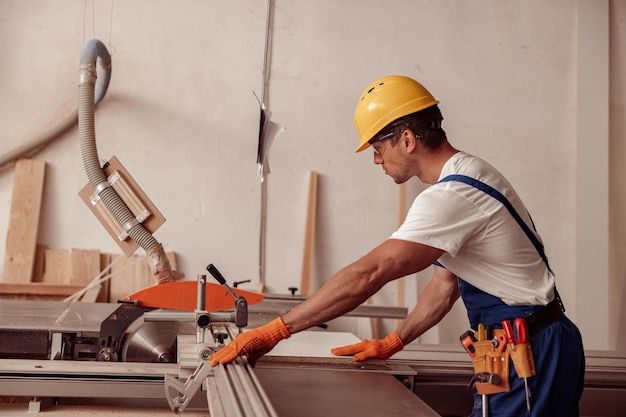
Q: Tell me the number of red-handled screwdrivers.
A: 2